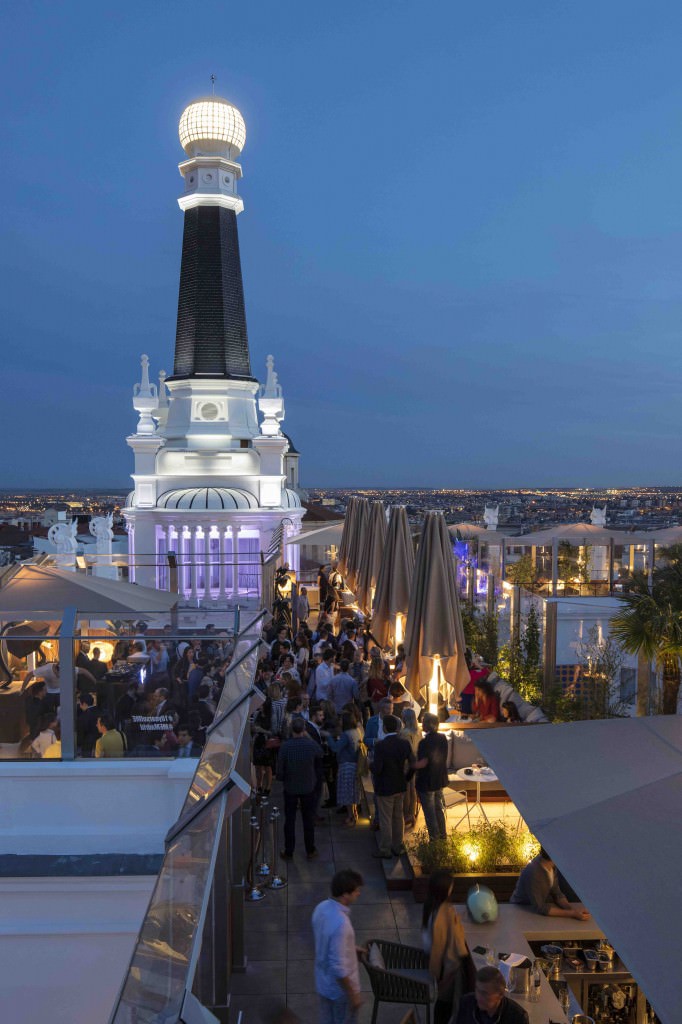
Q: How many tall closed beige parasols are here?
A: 5